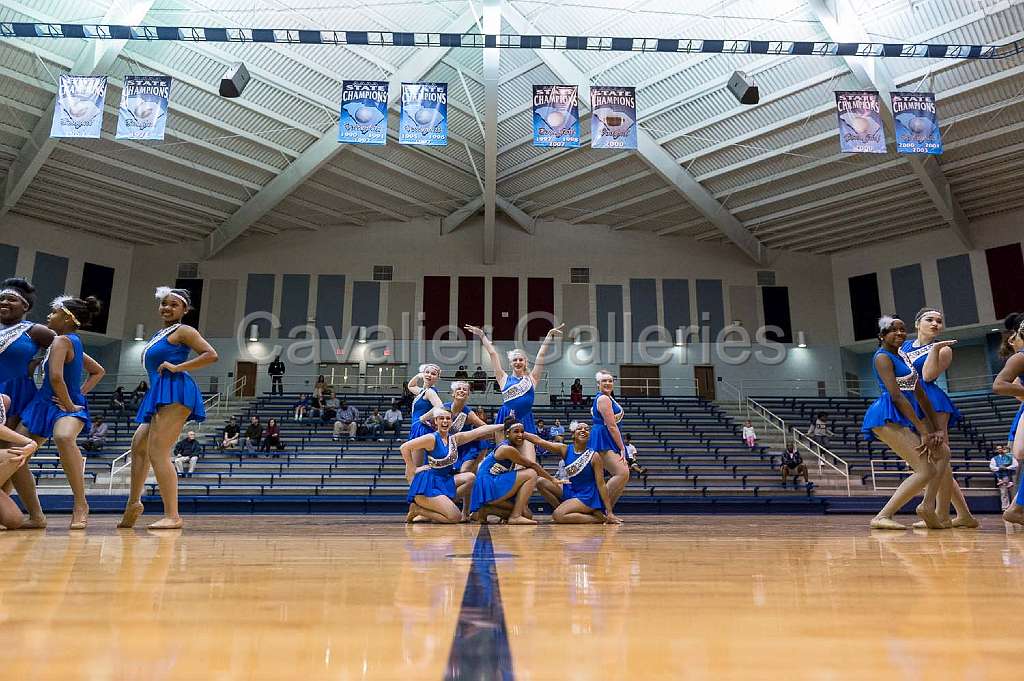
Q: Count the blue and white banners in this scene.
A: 8